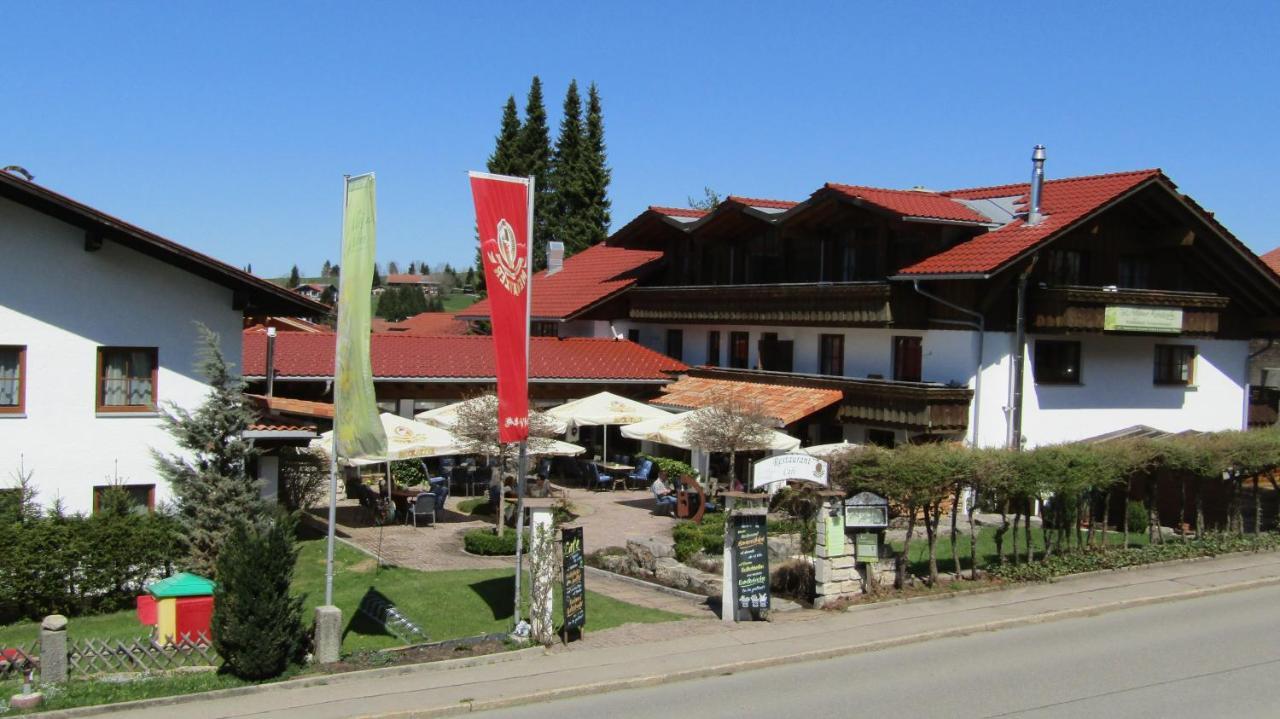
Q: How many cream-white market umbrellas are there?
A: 6